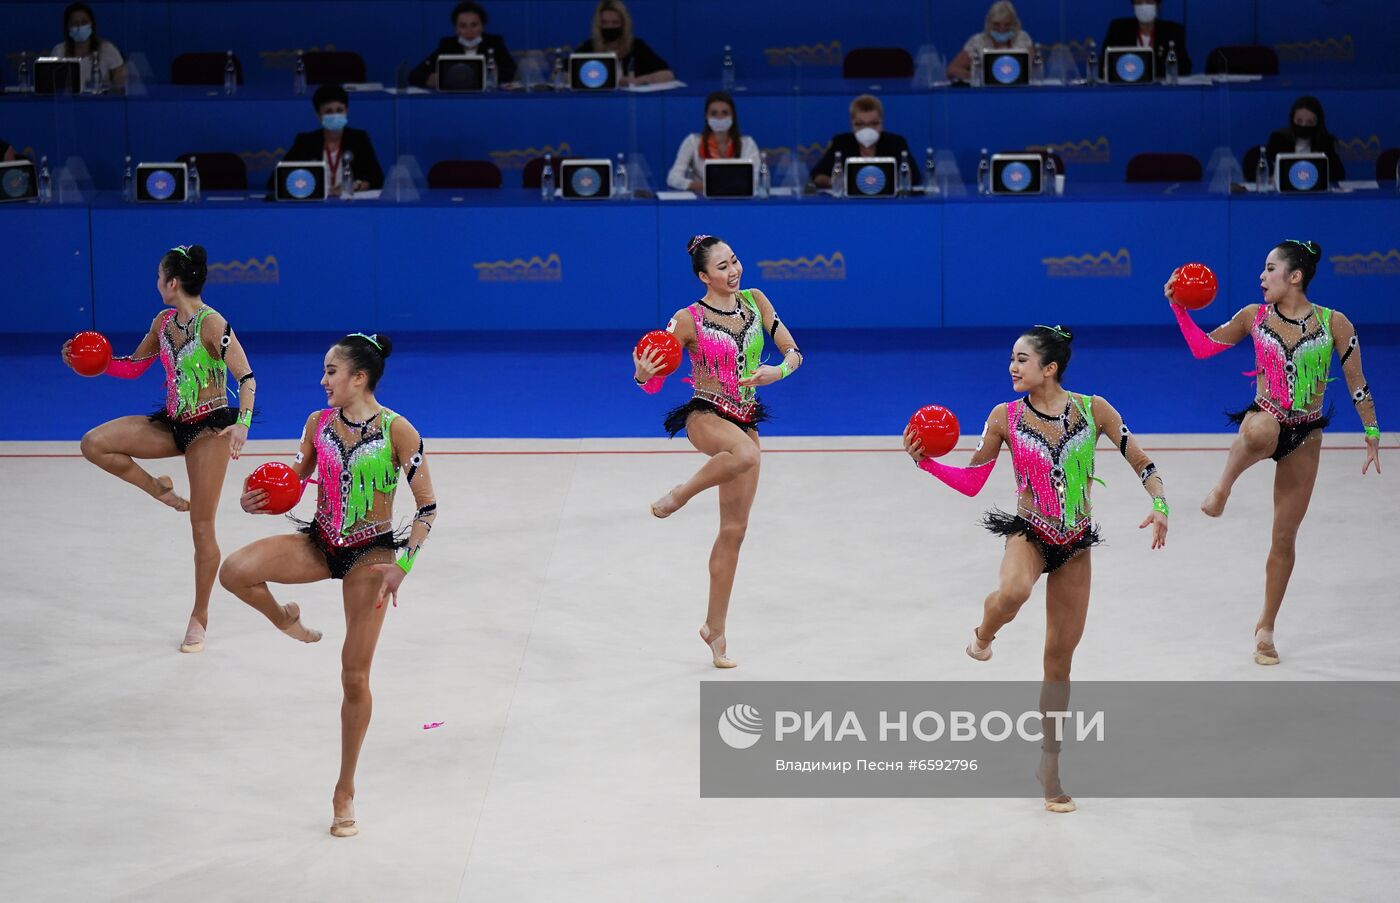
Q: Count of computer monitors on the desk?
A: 13